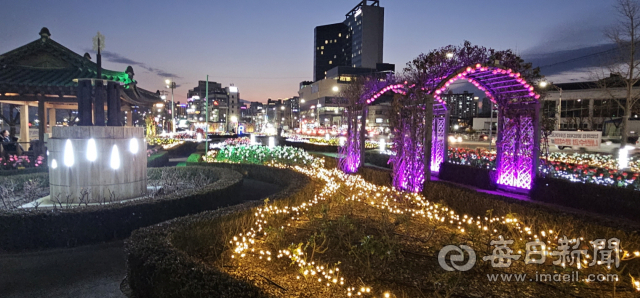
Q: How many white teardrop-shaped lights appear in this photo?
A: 5